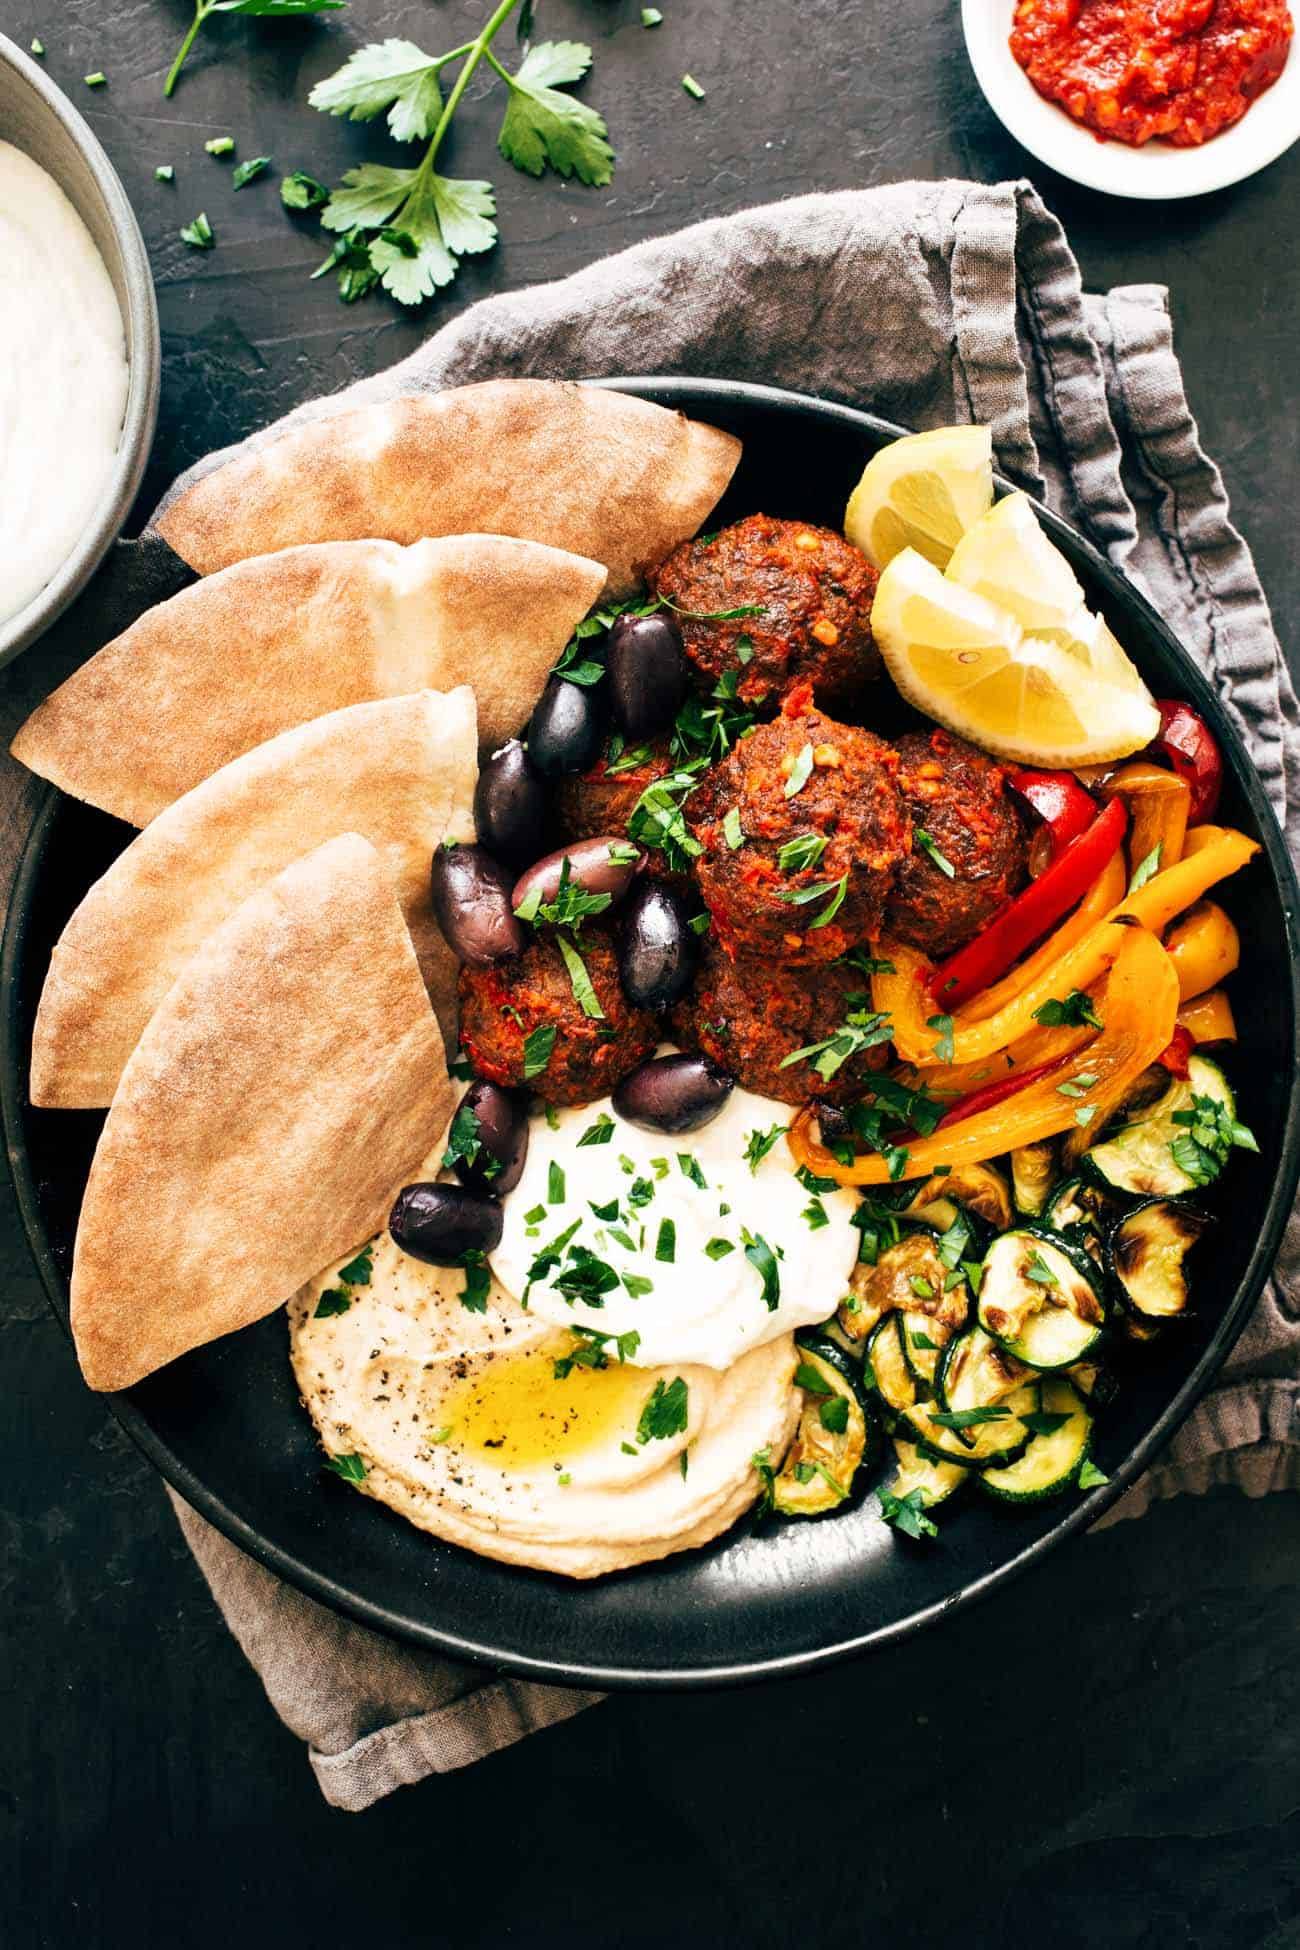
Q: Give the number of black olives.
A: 9